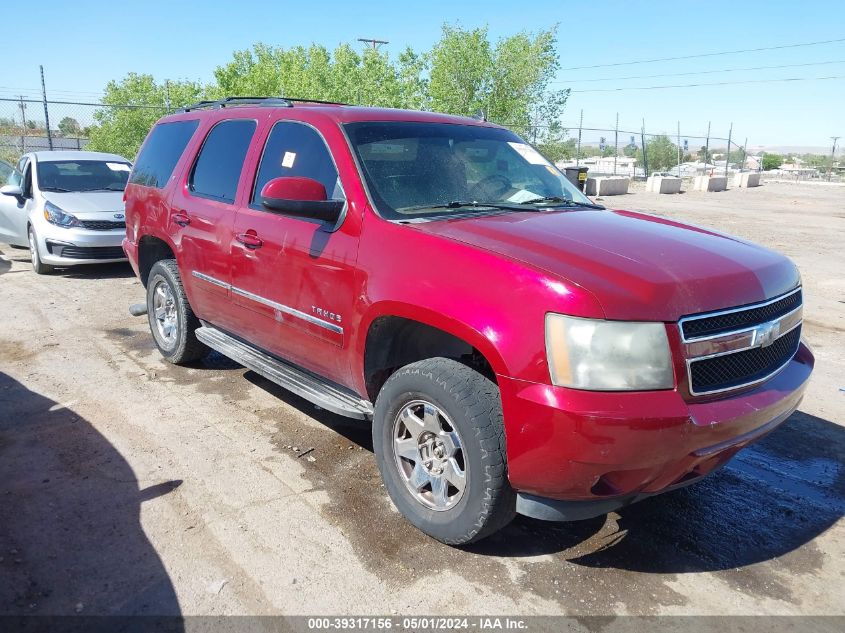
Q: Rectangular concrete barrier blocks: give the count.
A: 4